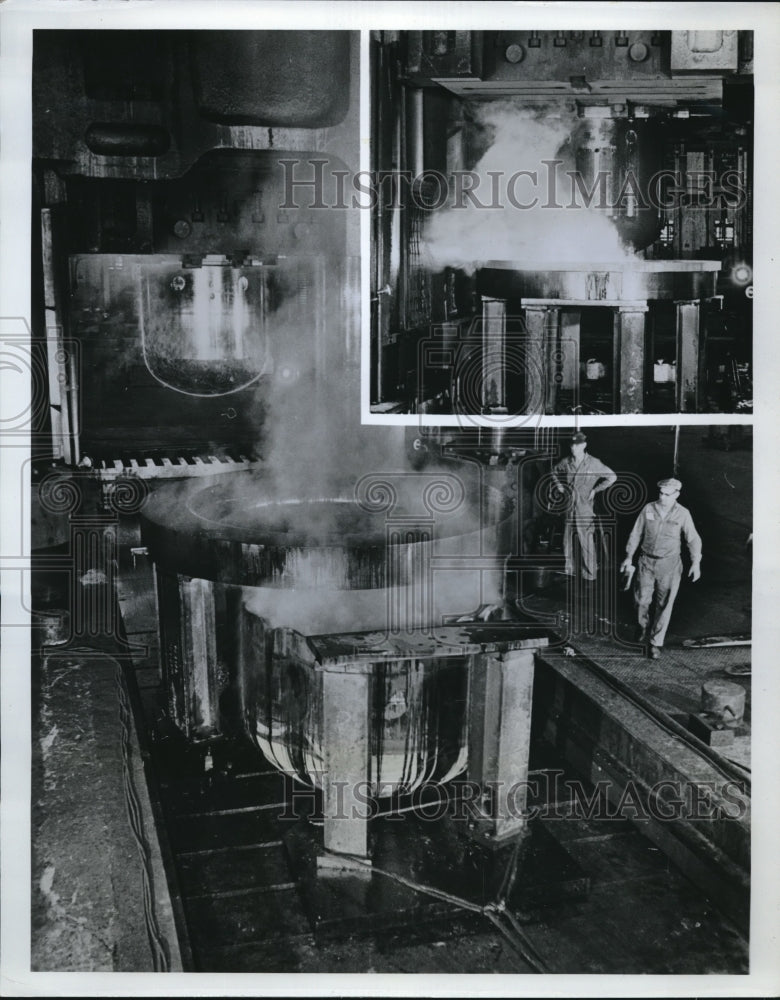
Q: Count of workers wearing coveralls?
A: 2